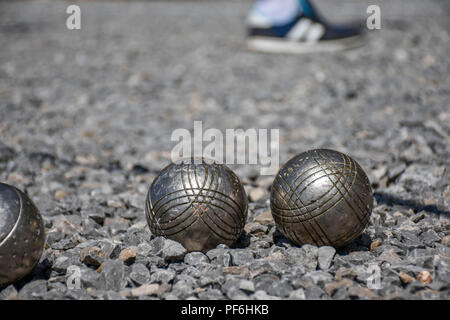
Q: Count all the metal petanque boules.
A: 3